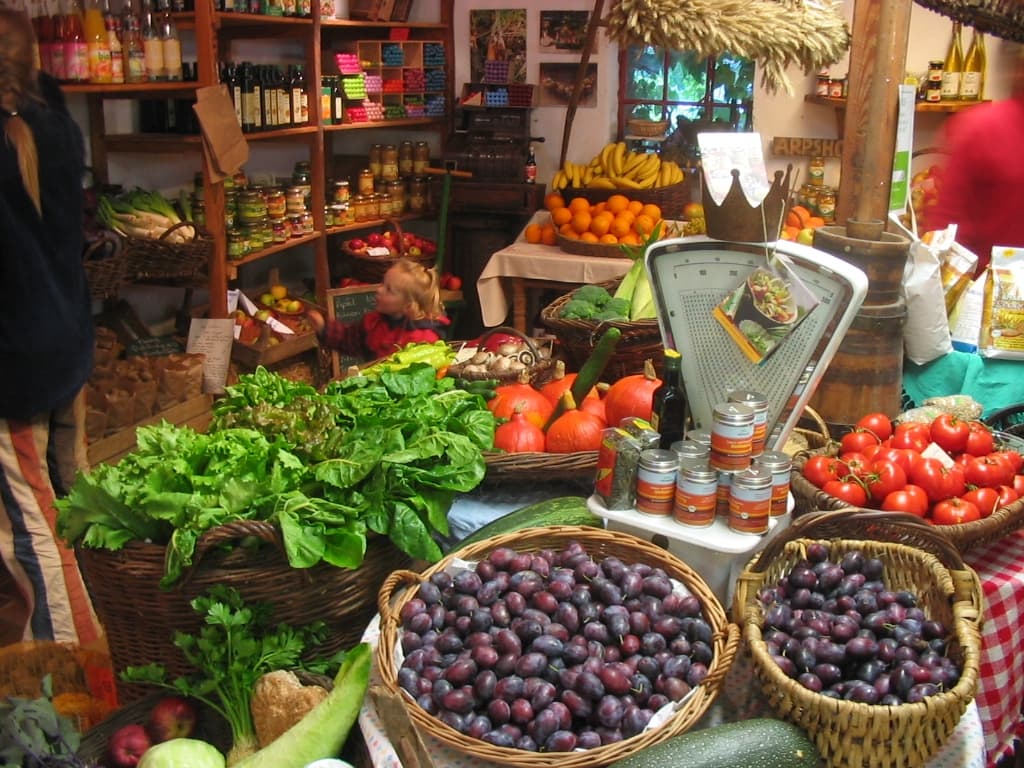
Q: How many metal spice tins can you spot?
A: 9